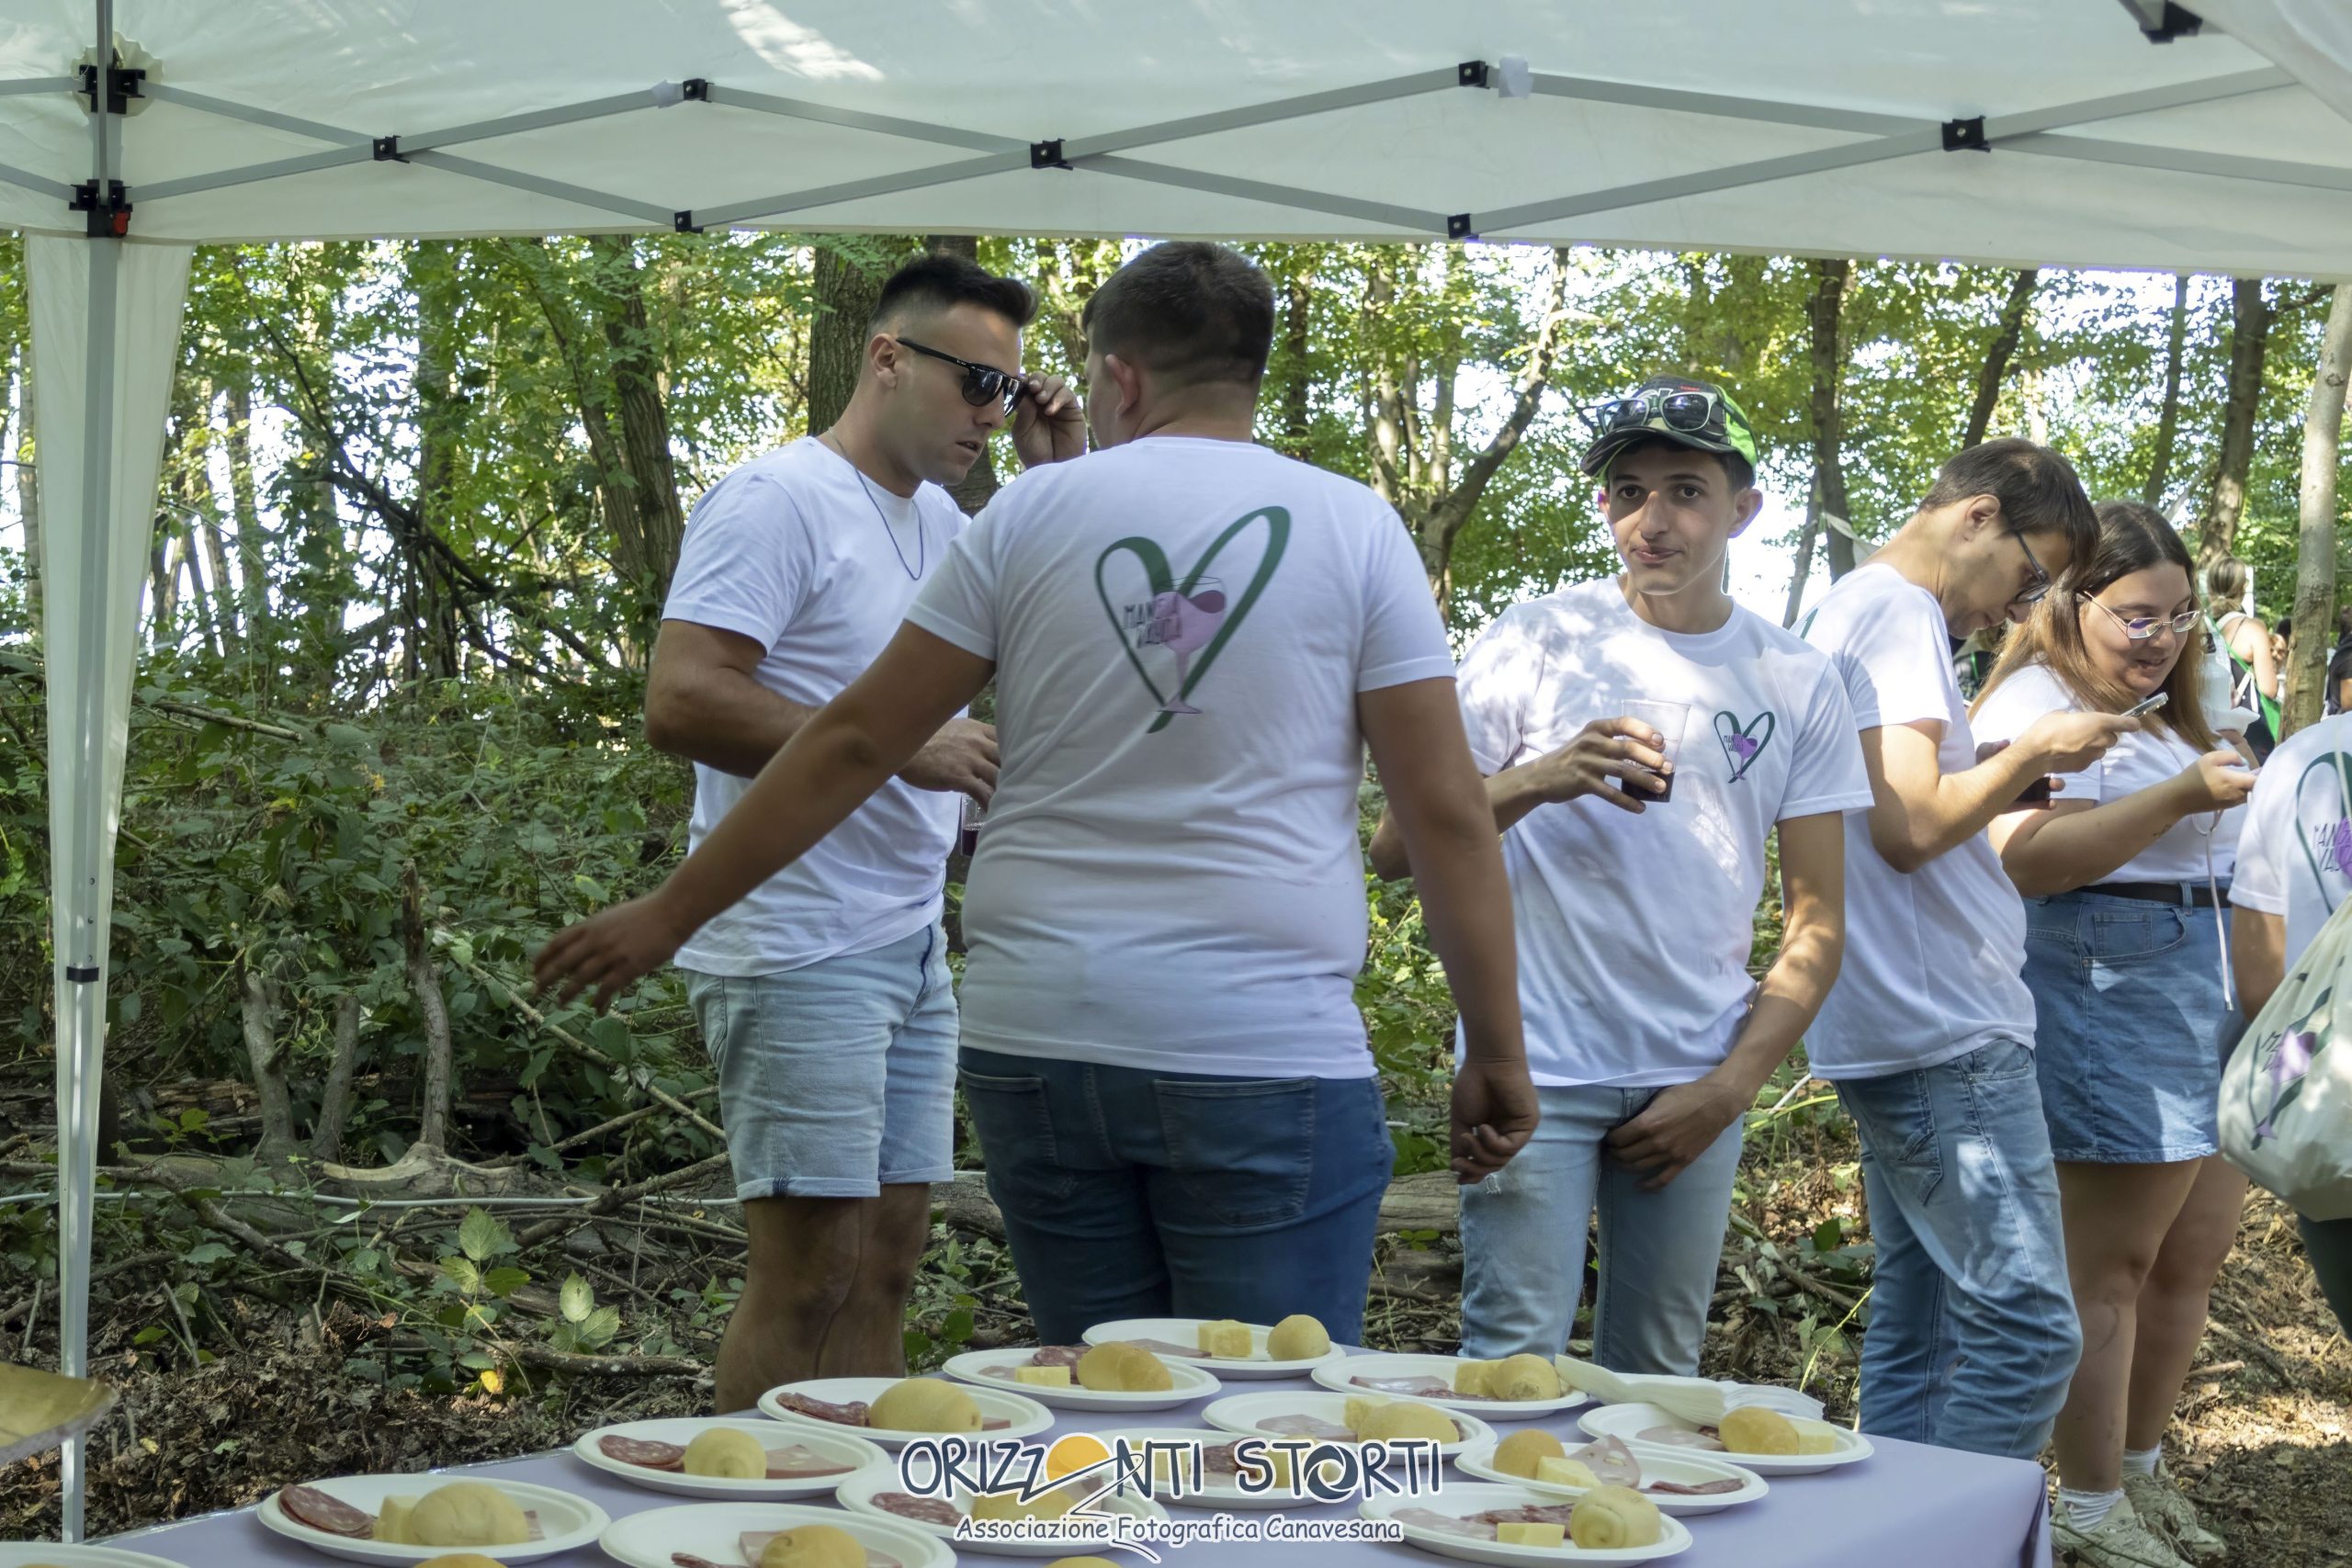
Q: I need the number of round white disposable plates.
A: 14